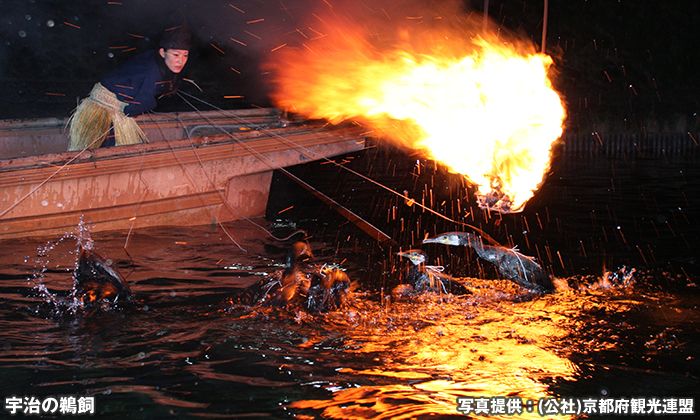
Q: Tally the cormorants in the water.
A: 5